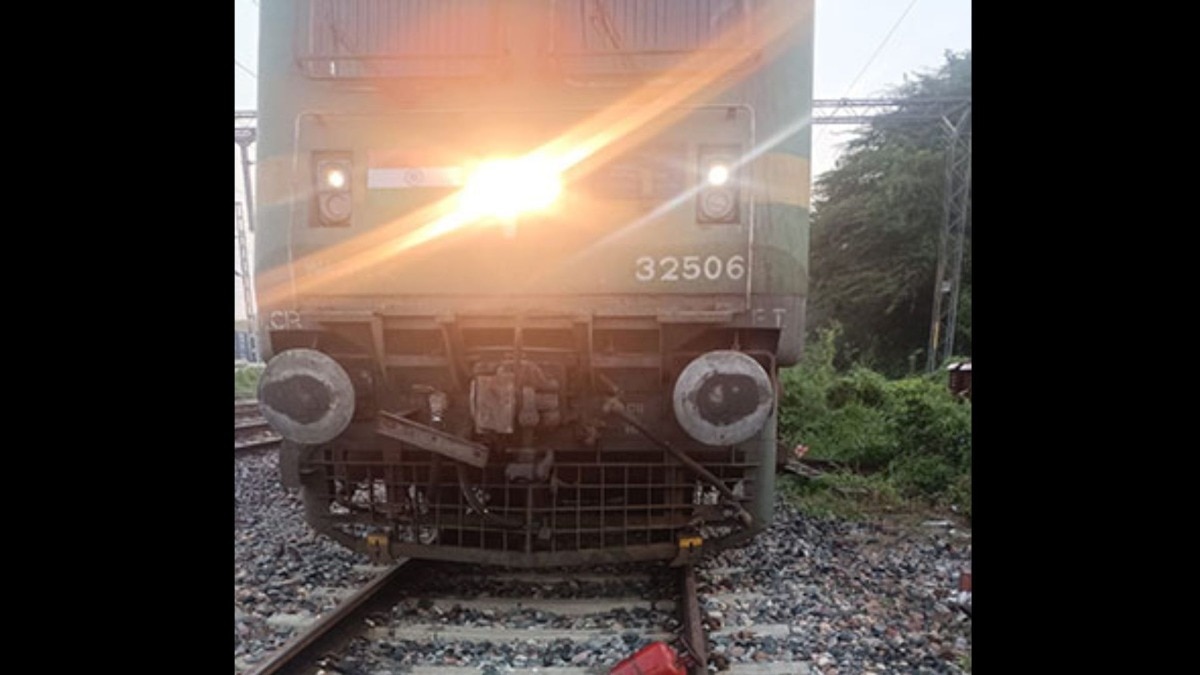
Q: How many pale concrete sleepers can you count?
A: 4